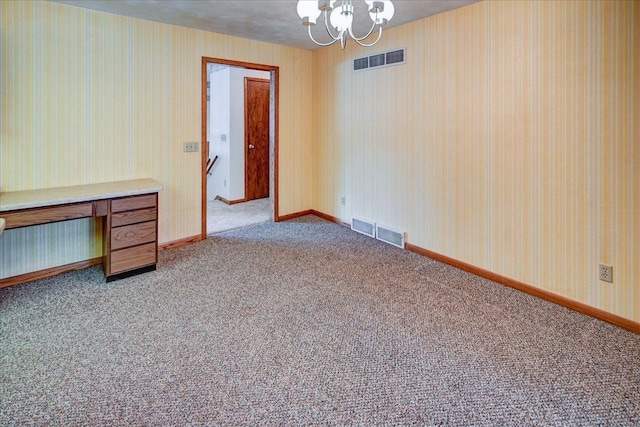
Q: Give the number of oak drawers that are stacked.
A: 4